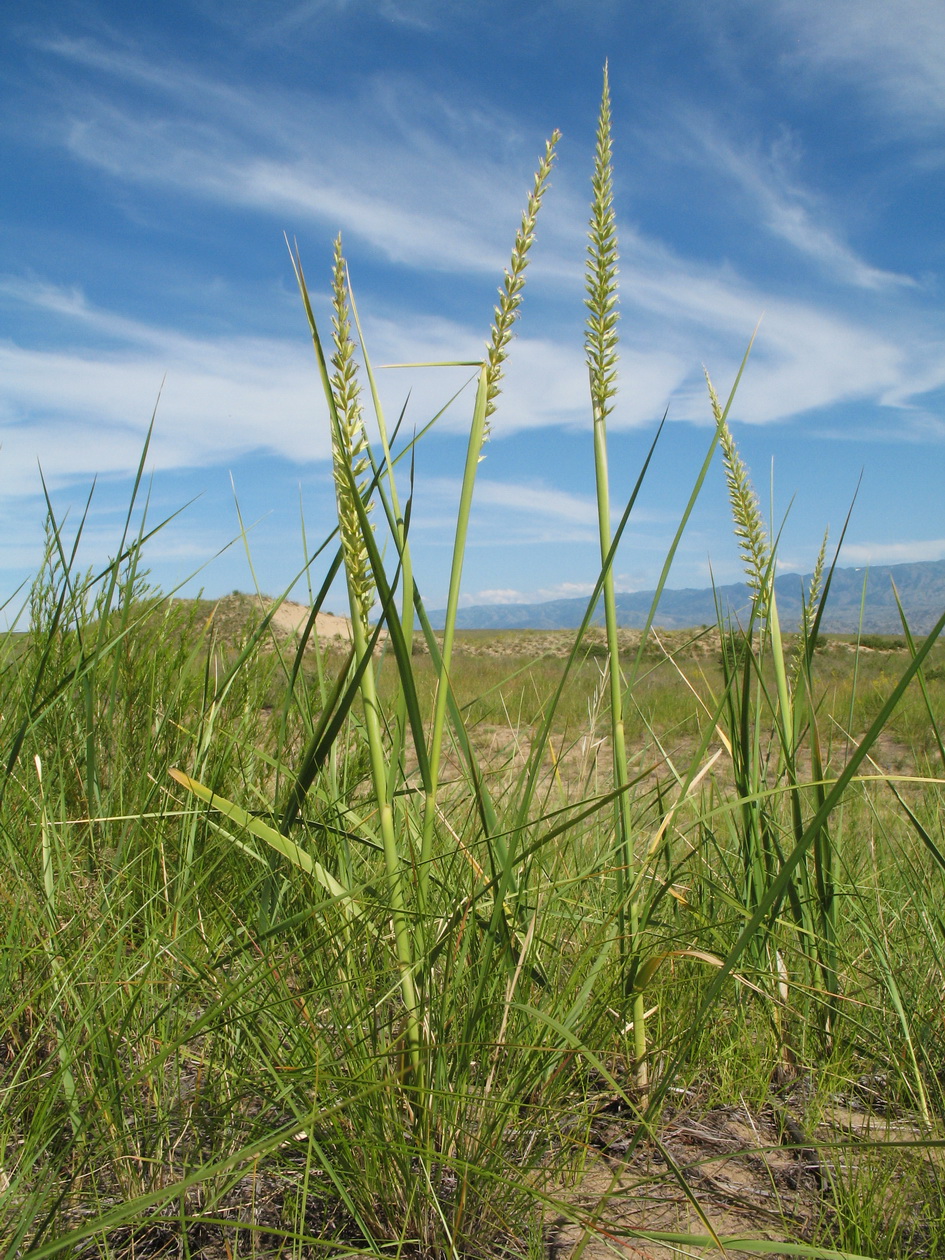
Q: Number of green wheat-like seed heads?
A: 5